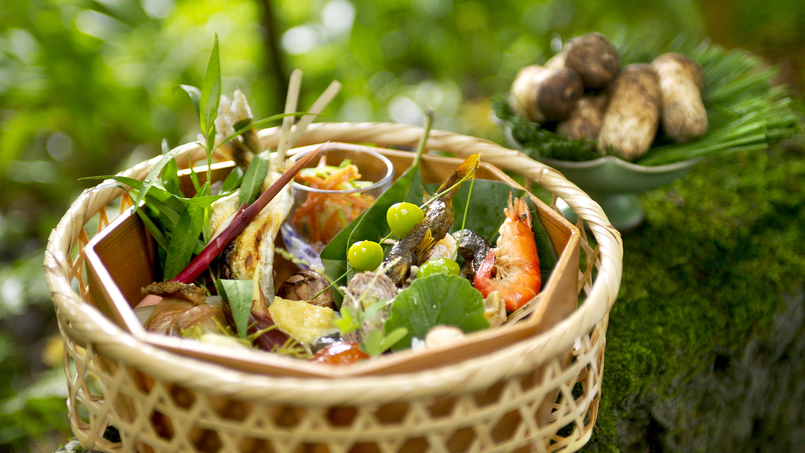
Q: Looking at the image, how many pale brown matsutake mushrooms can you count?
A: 5